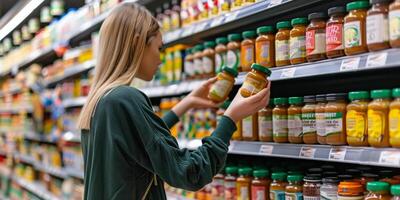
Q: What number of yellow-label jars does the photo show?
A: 3